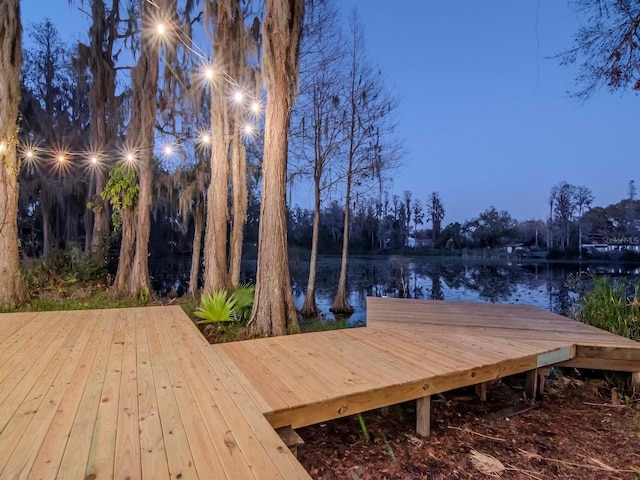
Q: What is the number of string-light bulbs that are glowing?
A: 12